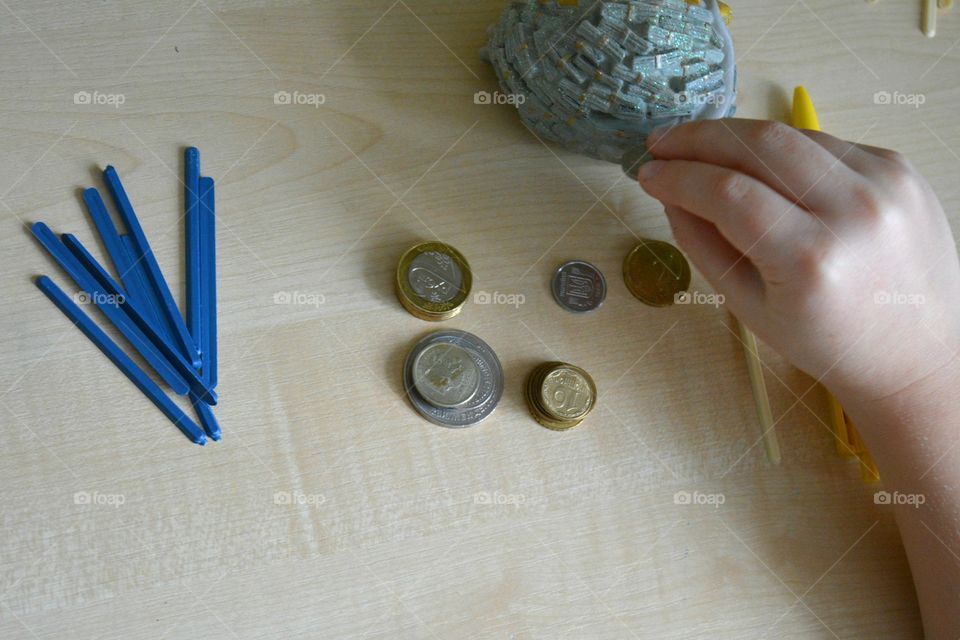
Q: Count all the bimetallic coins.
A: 1